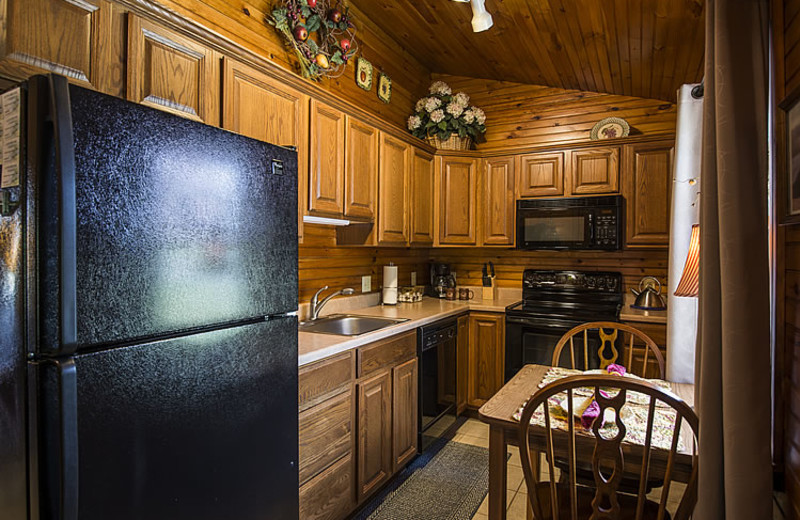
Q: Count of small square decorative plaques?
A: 2